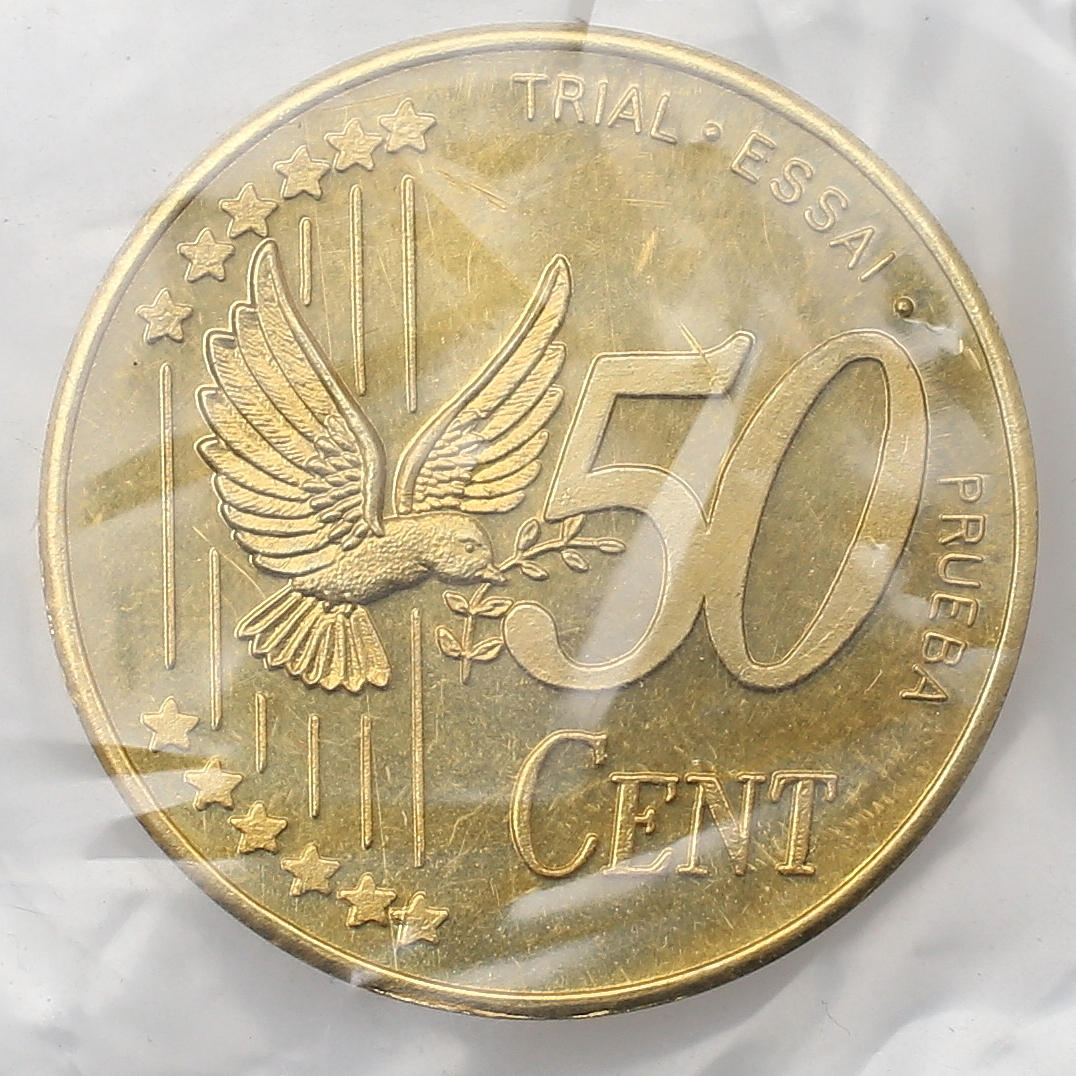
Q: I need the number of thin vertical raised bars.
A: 9